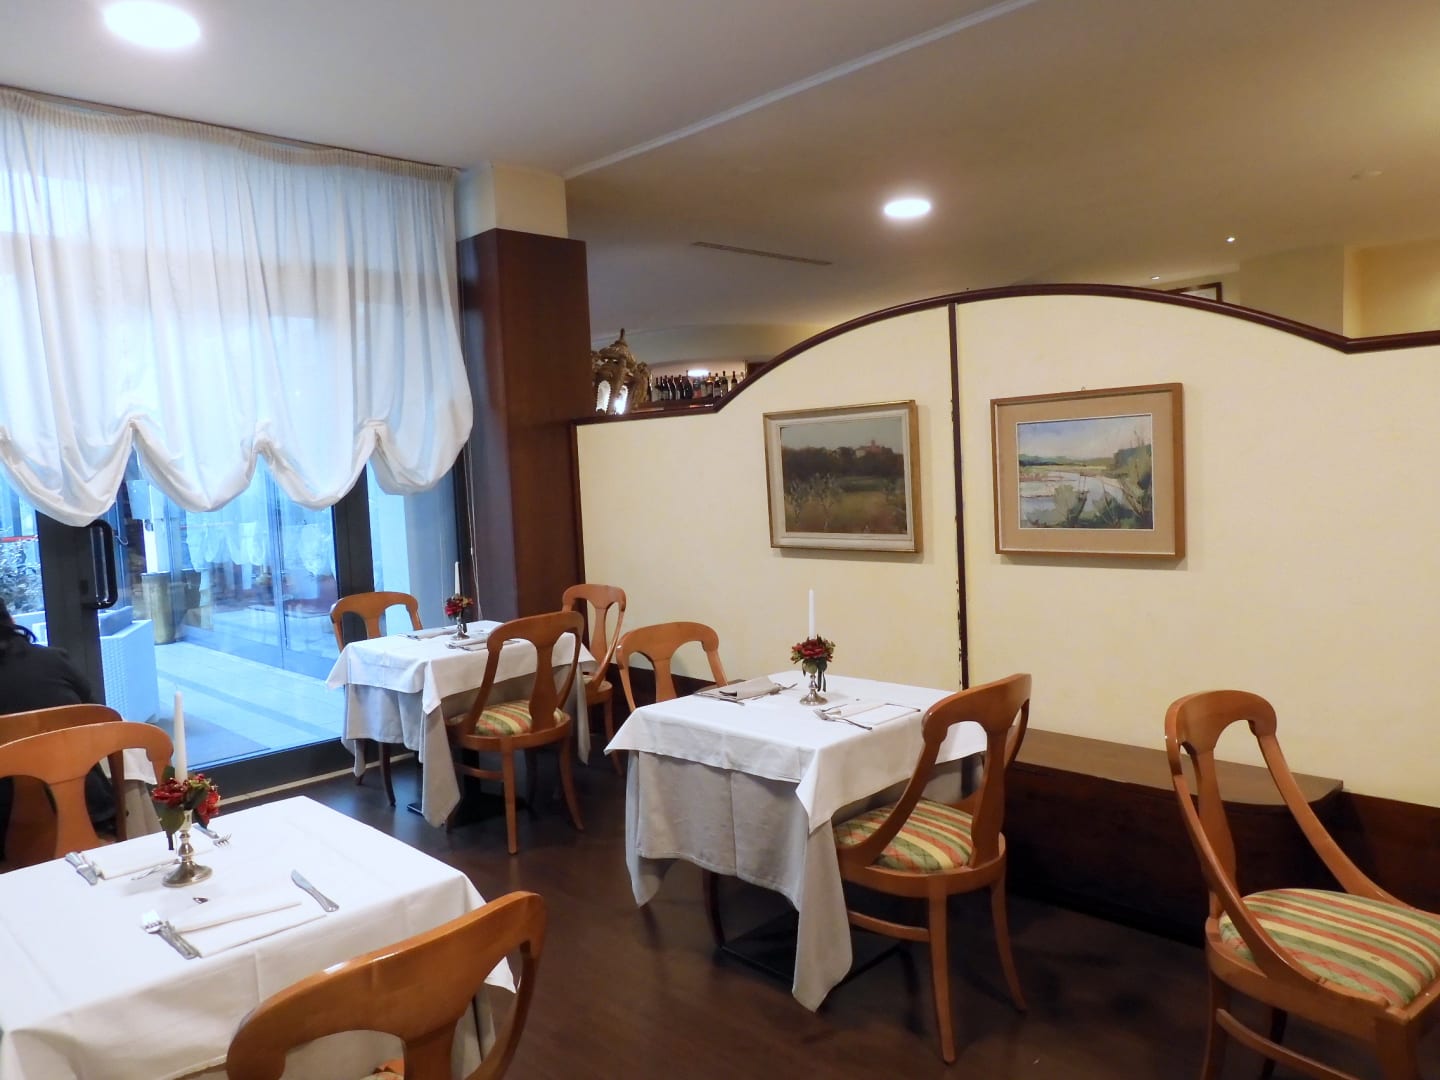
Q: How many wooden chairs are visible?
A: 9